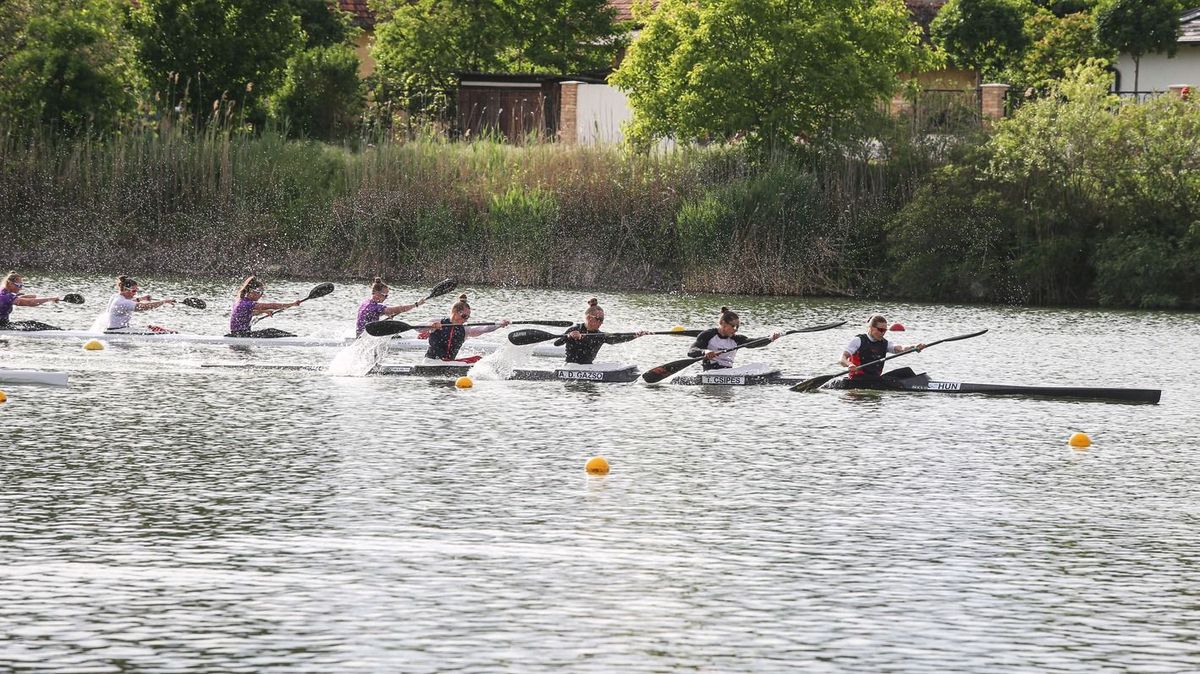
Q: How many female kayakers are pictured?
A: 8